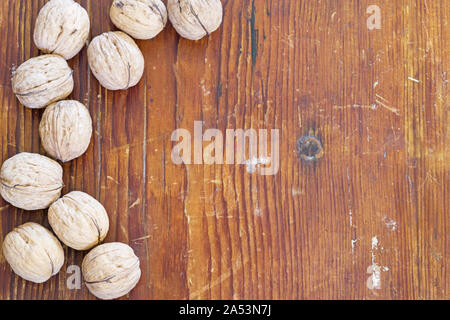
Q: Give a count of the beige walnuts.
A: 10